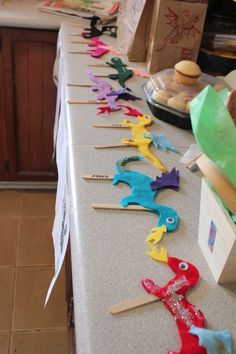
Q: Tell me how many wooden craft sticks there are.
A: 13